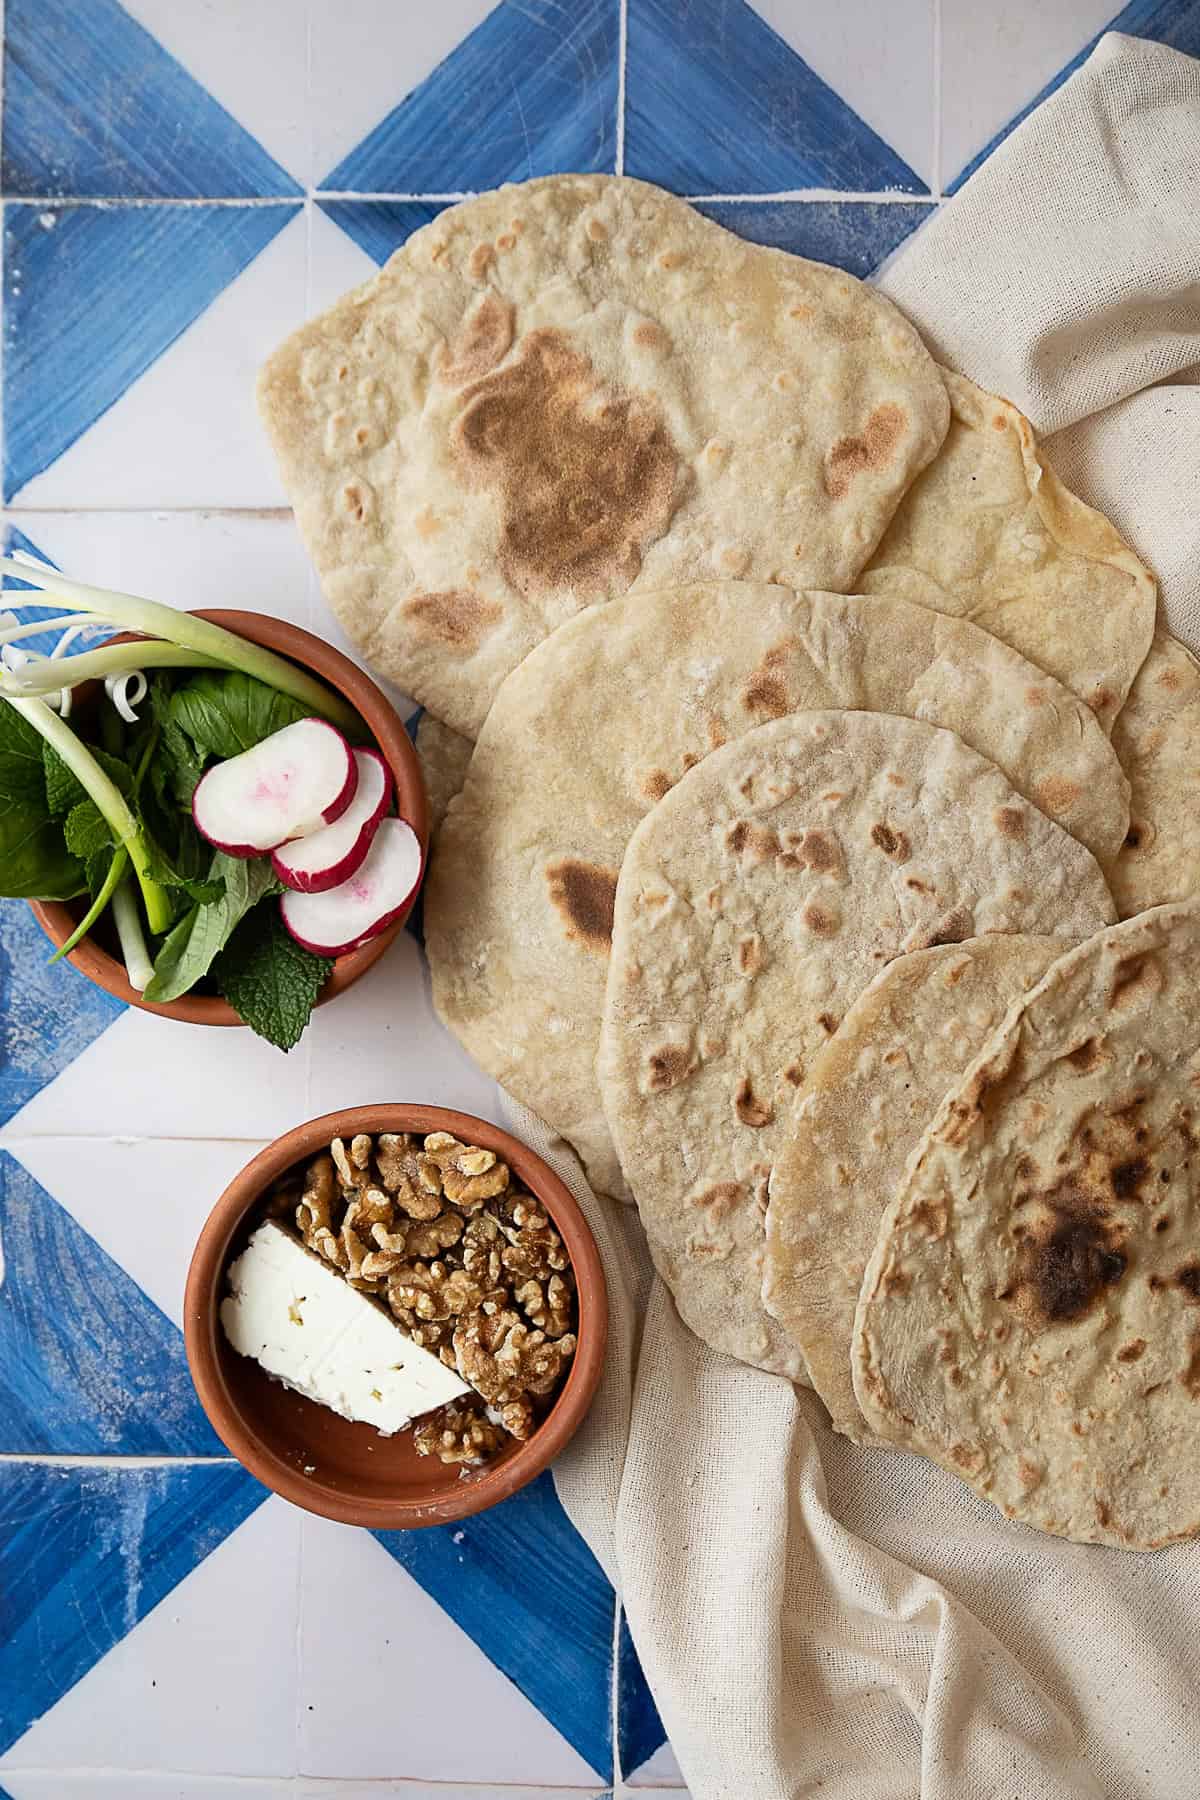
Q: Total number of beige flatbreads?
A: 7